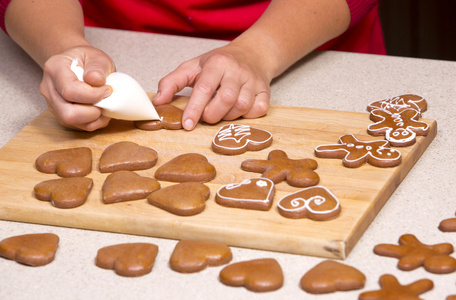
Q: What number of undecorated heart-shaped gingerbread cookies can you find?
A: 11